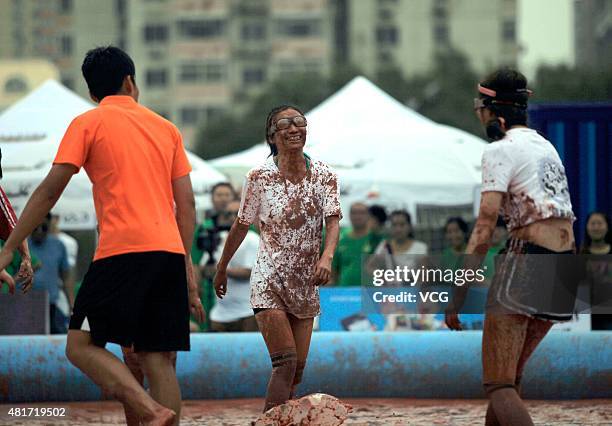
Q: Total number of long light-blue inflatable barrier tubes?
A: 1